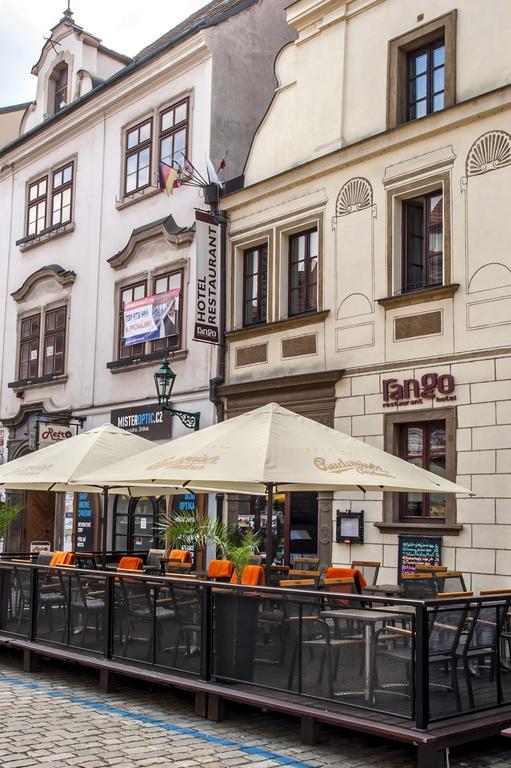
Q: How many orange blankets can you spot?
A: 6